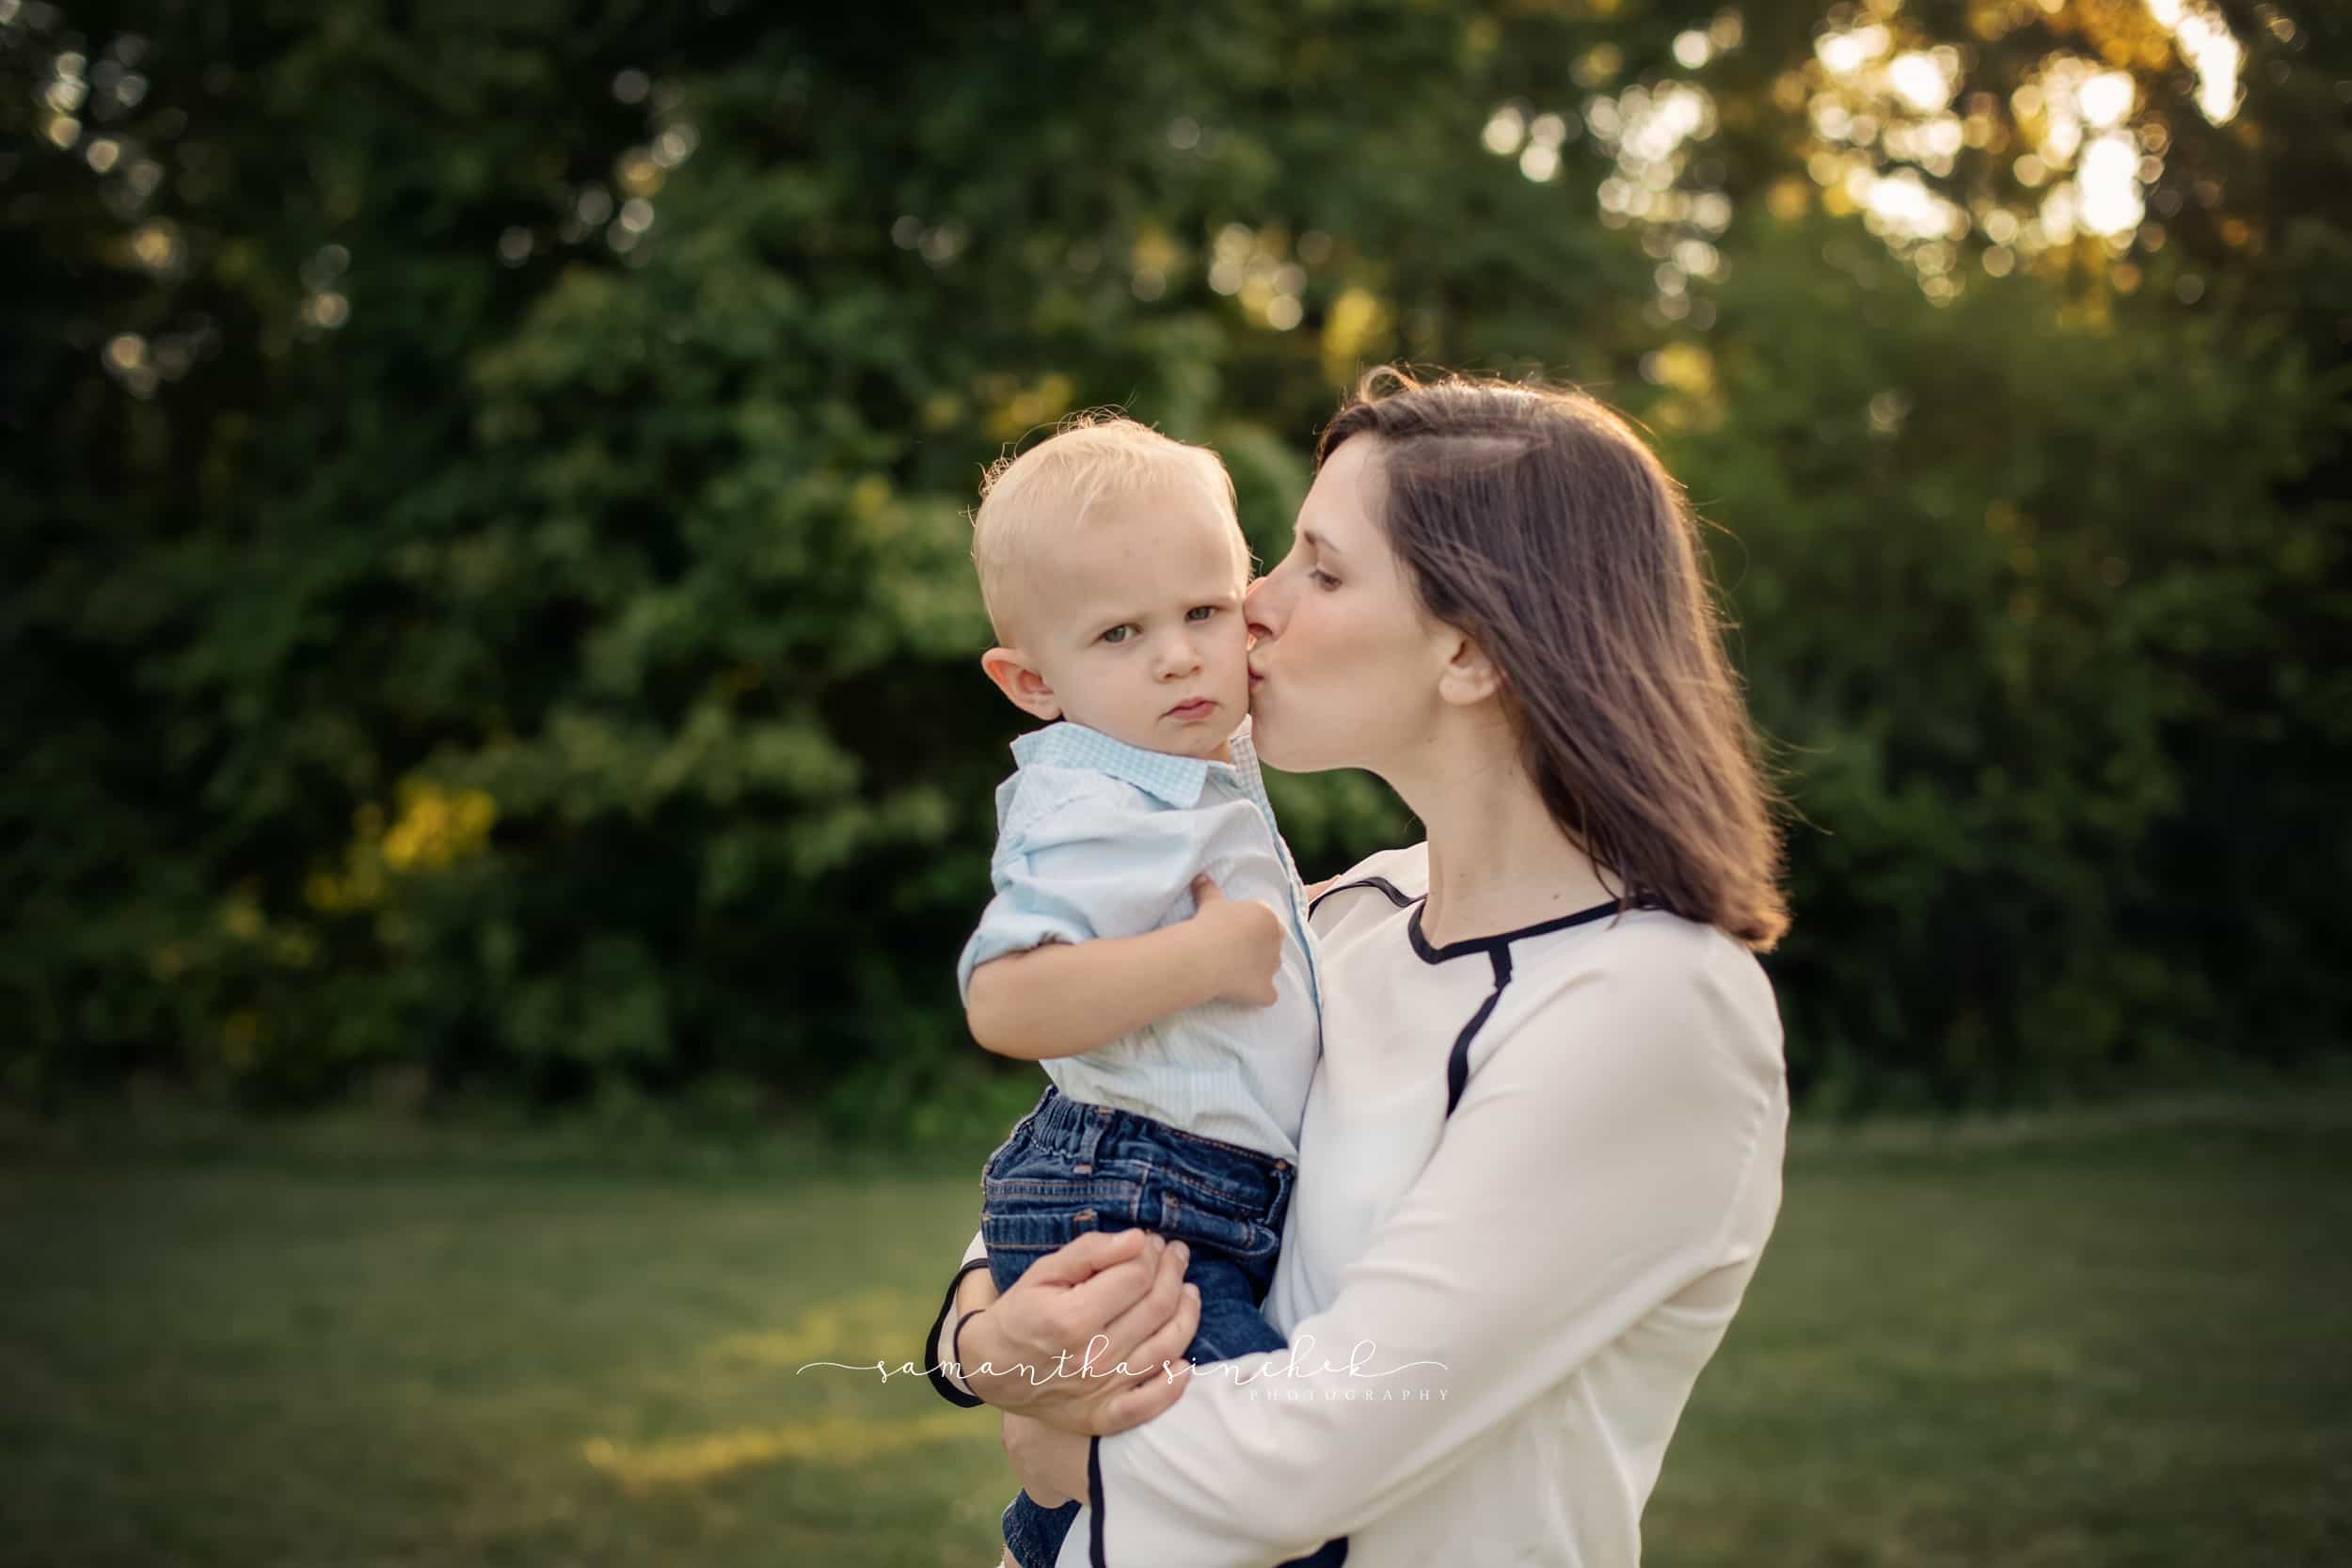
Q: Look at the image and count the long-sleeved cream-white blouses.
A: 1